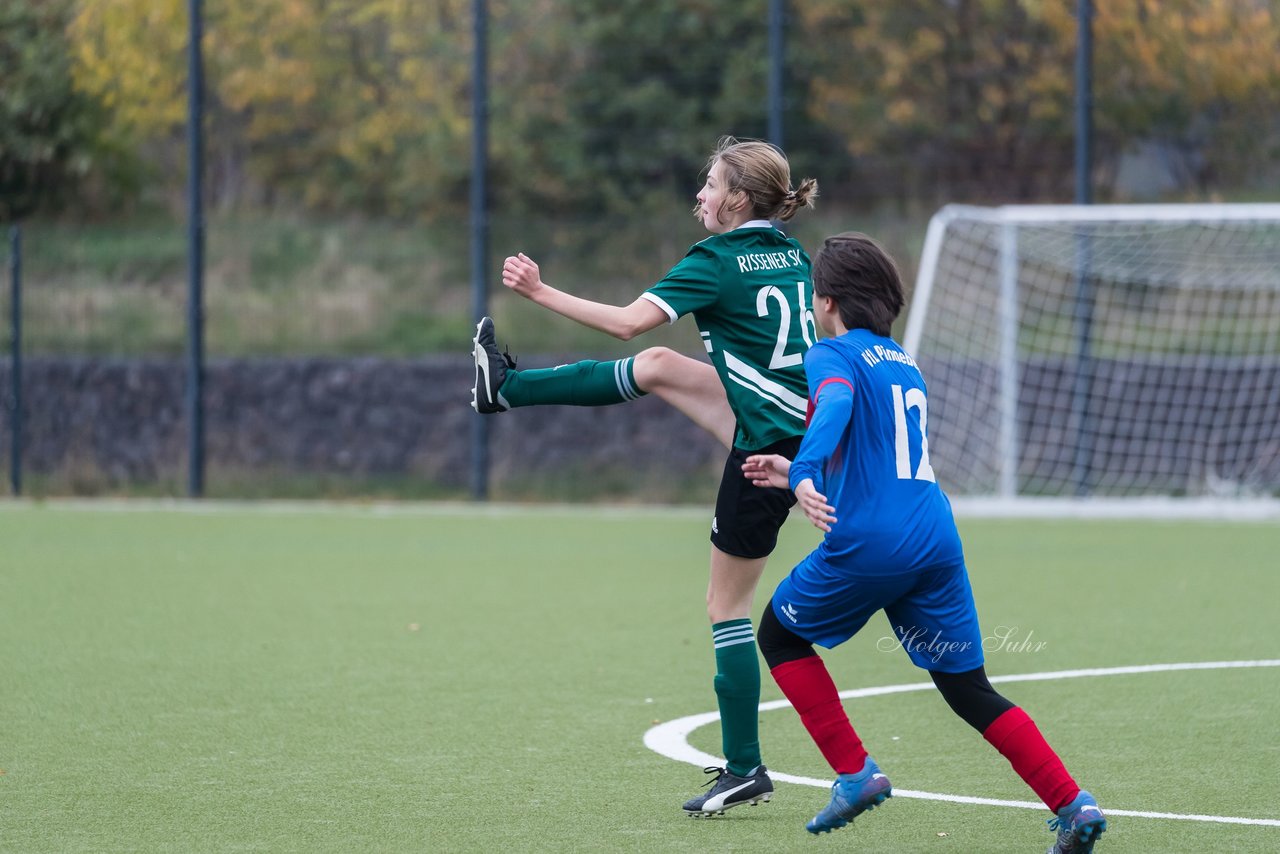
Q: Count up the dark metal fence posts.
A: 5